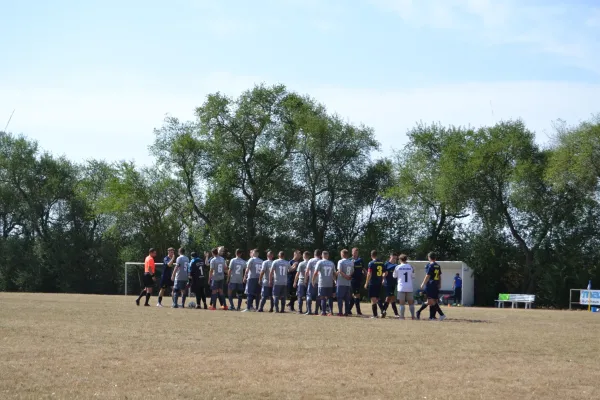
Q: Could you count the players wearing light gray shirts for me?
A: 10